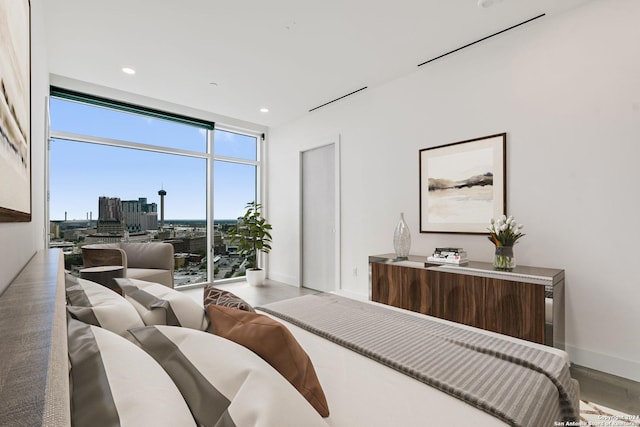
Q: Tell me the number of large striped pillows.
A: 4